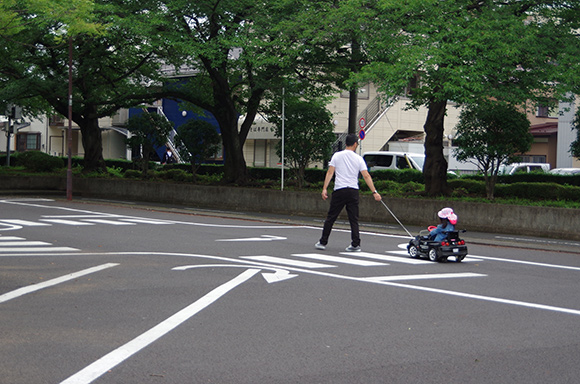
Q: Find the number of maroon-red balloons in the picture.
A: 0